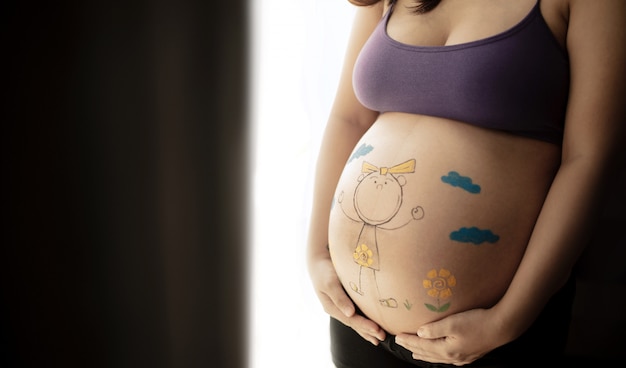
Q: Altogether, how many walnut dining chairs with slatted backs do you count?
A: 0